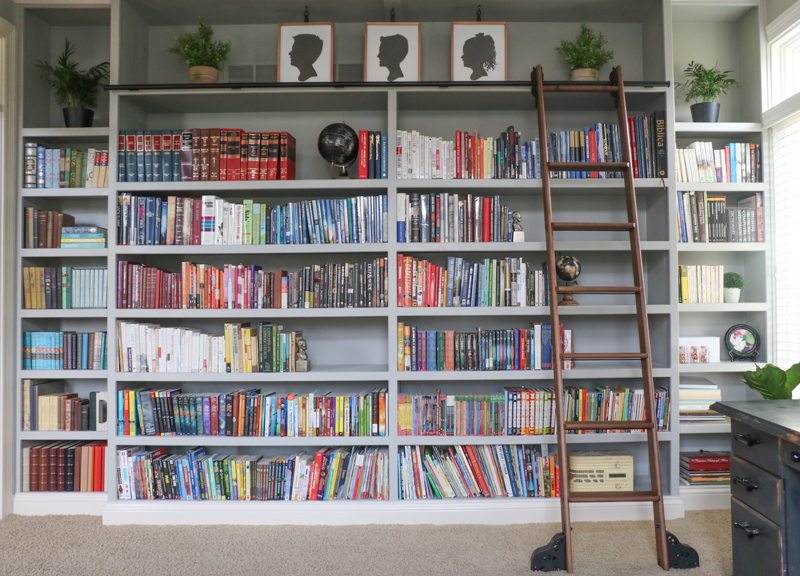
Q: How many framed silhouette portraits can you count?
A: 3